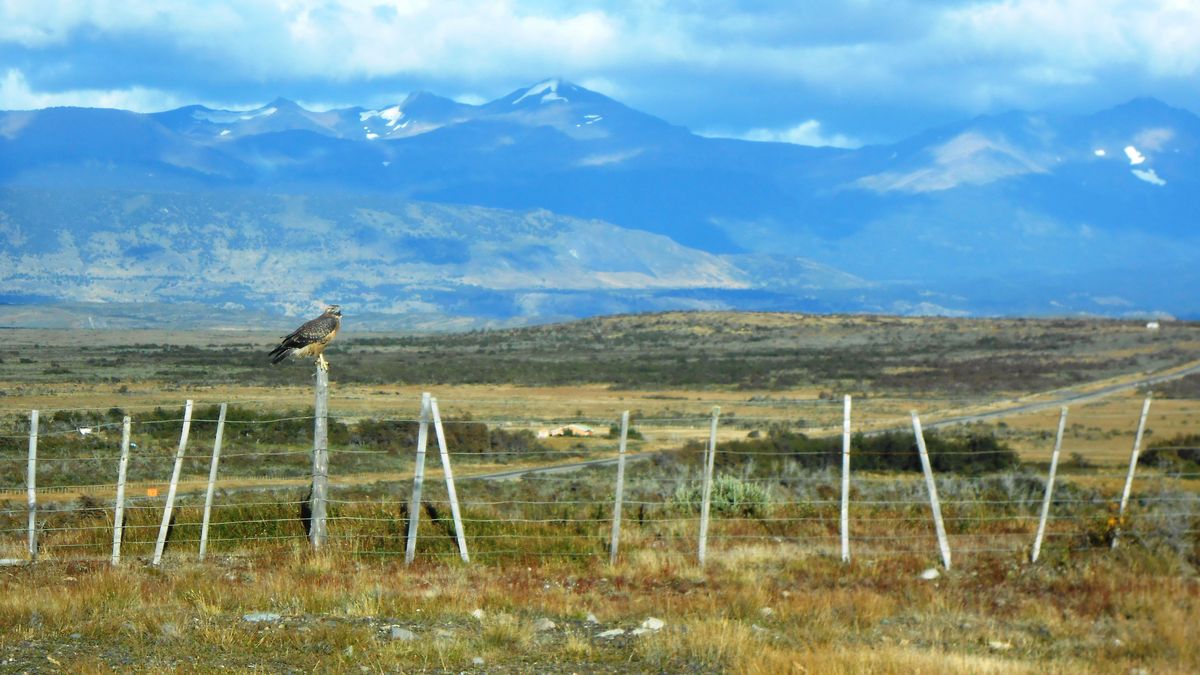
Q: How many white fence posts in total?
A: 12